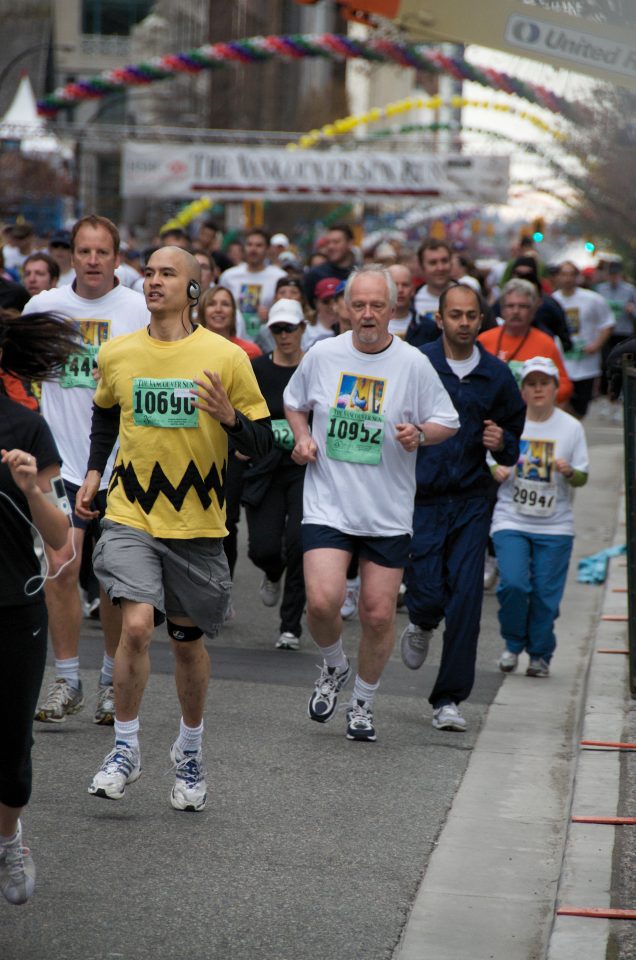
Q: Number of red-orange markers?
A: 6